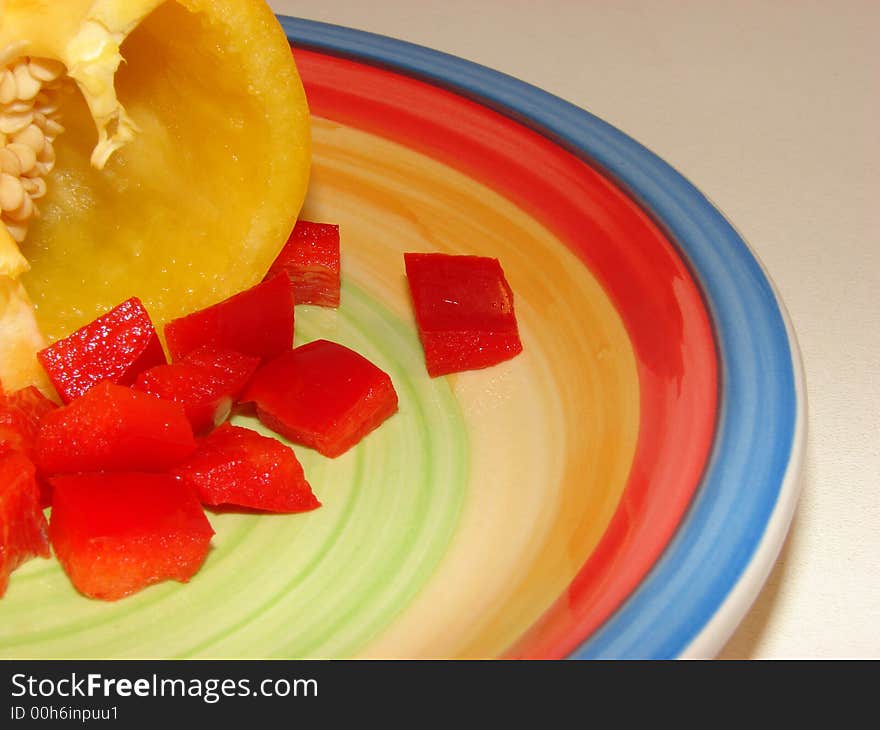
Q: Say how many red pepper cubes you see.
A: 11